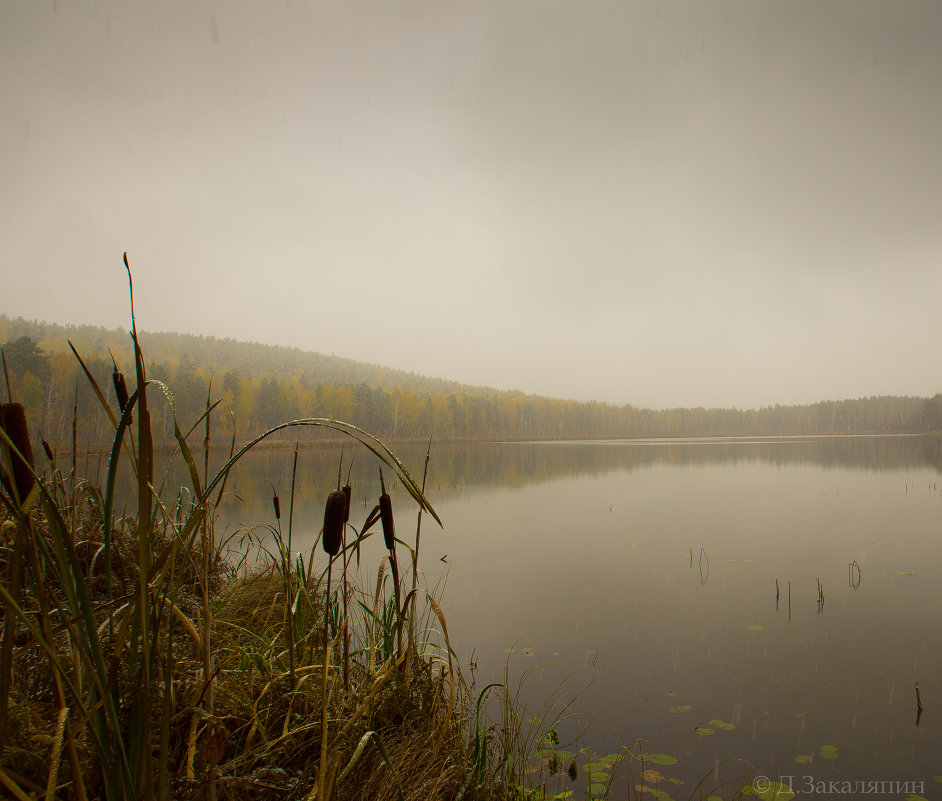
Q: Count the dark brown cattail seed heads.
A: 7